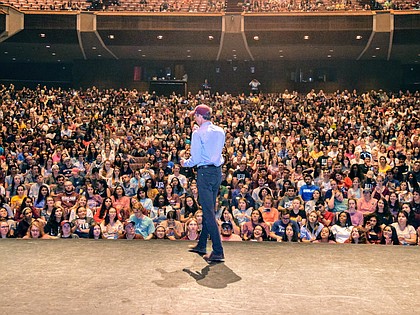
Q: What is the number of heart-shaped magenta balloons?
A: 0